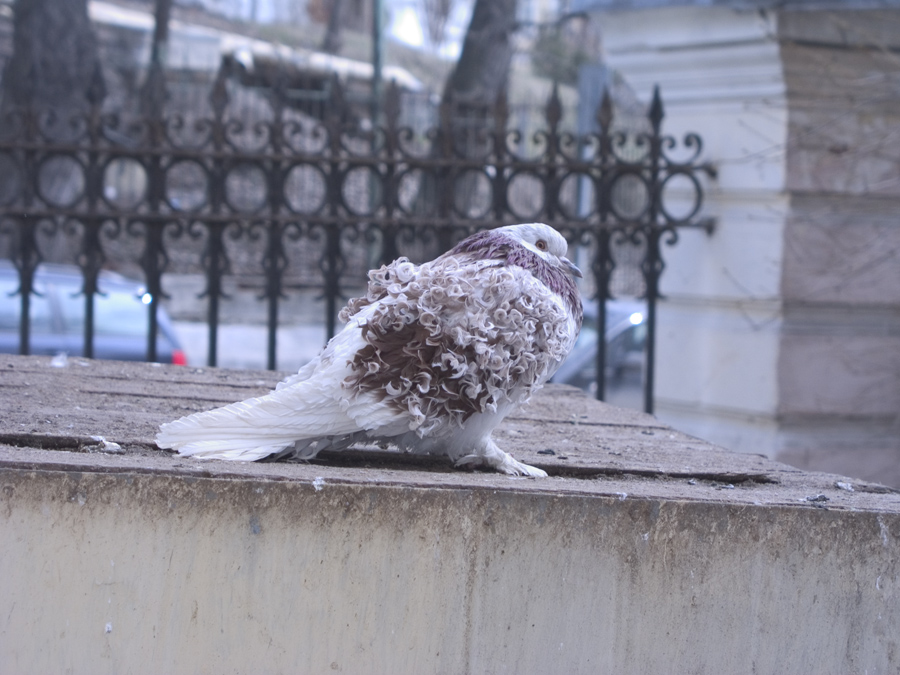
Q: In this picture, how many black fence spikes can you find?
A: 12